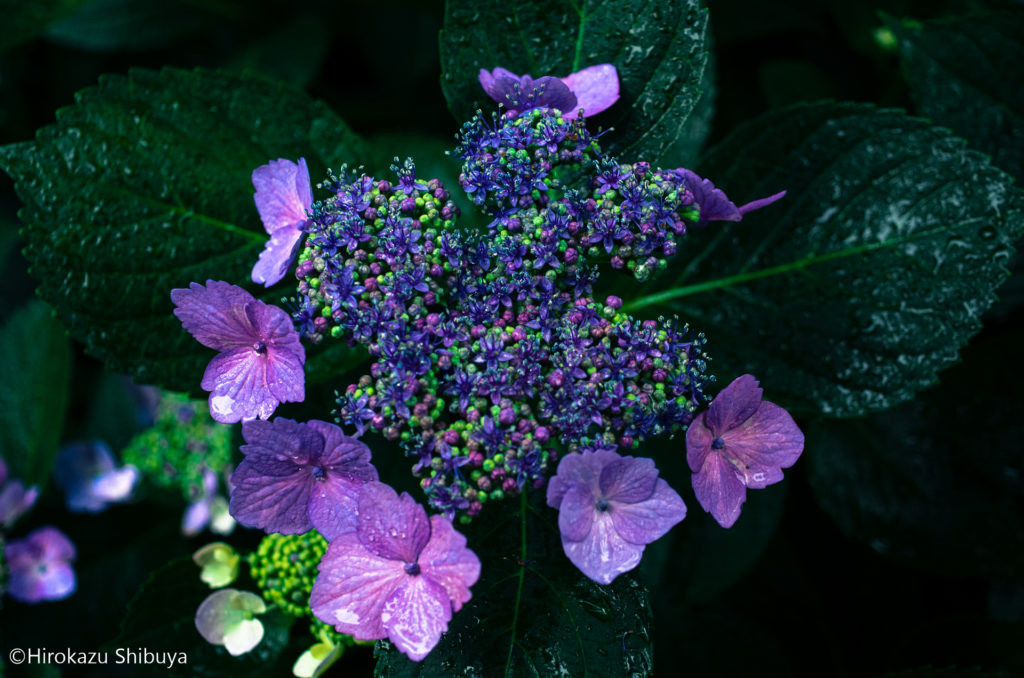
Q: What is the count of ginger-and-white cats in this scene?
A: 0